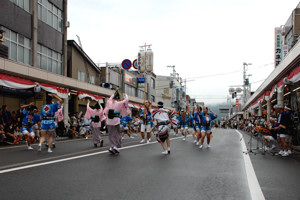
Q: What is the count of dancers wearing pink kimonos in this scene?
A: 3